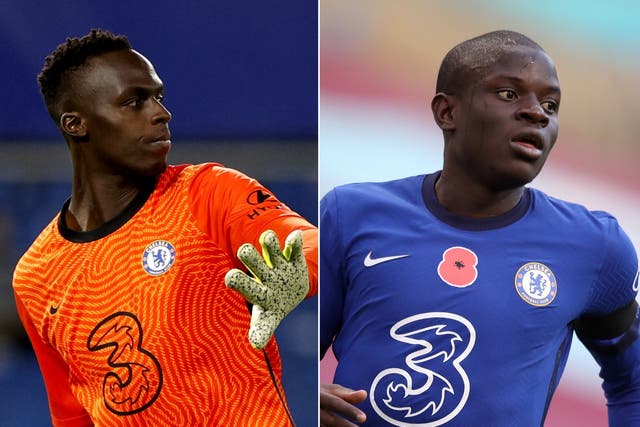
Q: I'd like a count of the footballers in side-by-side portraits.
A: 2